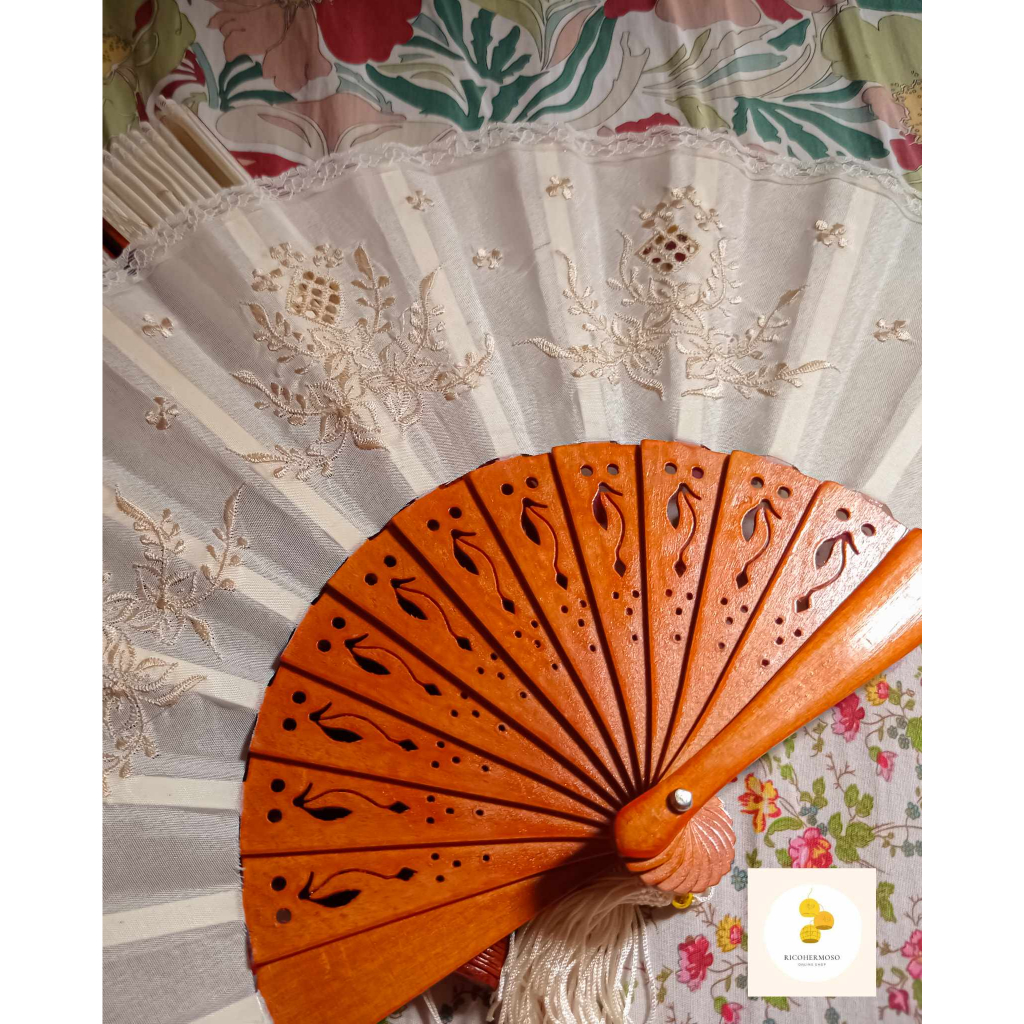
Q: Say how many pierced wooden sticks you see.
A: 11